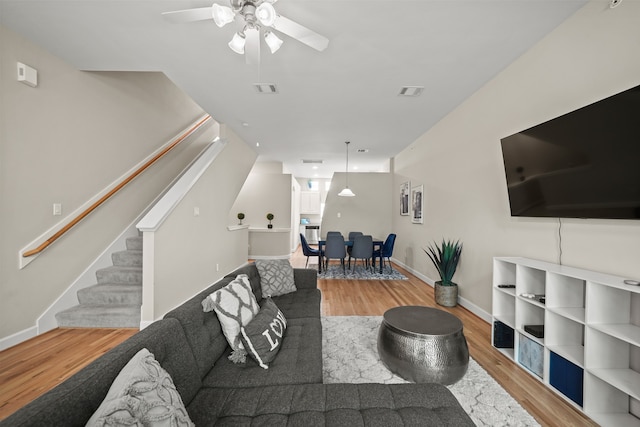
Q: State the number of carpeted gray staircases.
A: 1